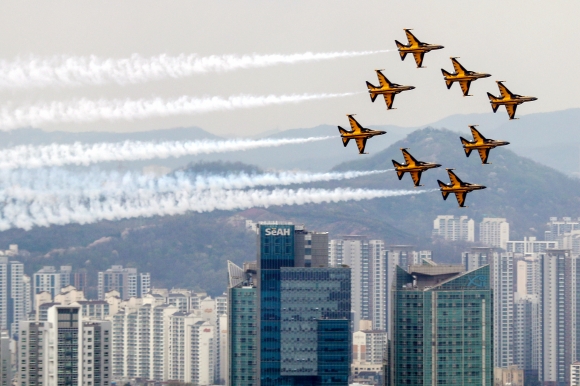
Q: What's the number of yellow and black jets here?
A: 8